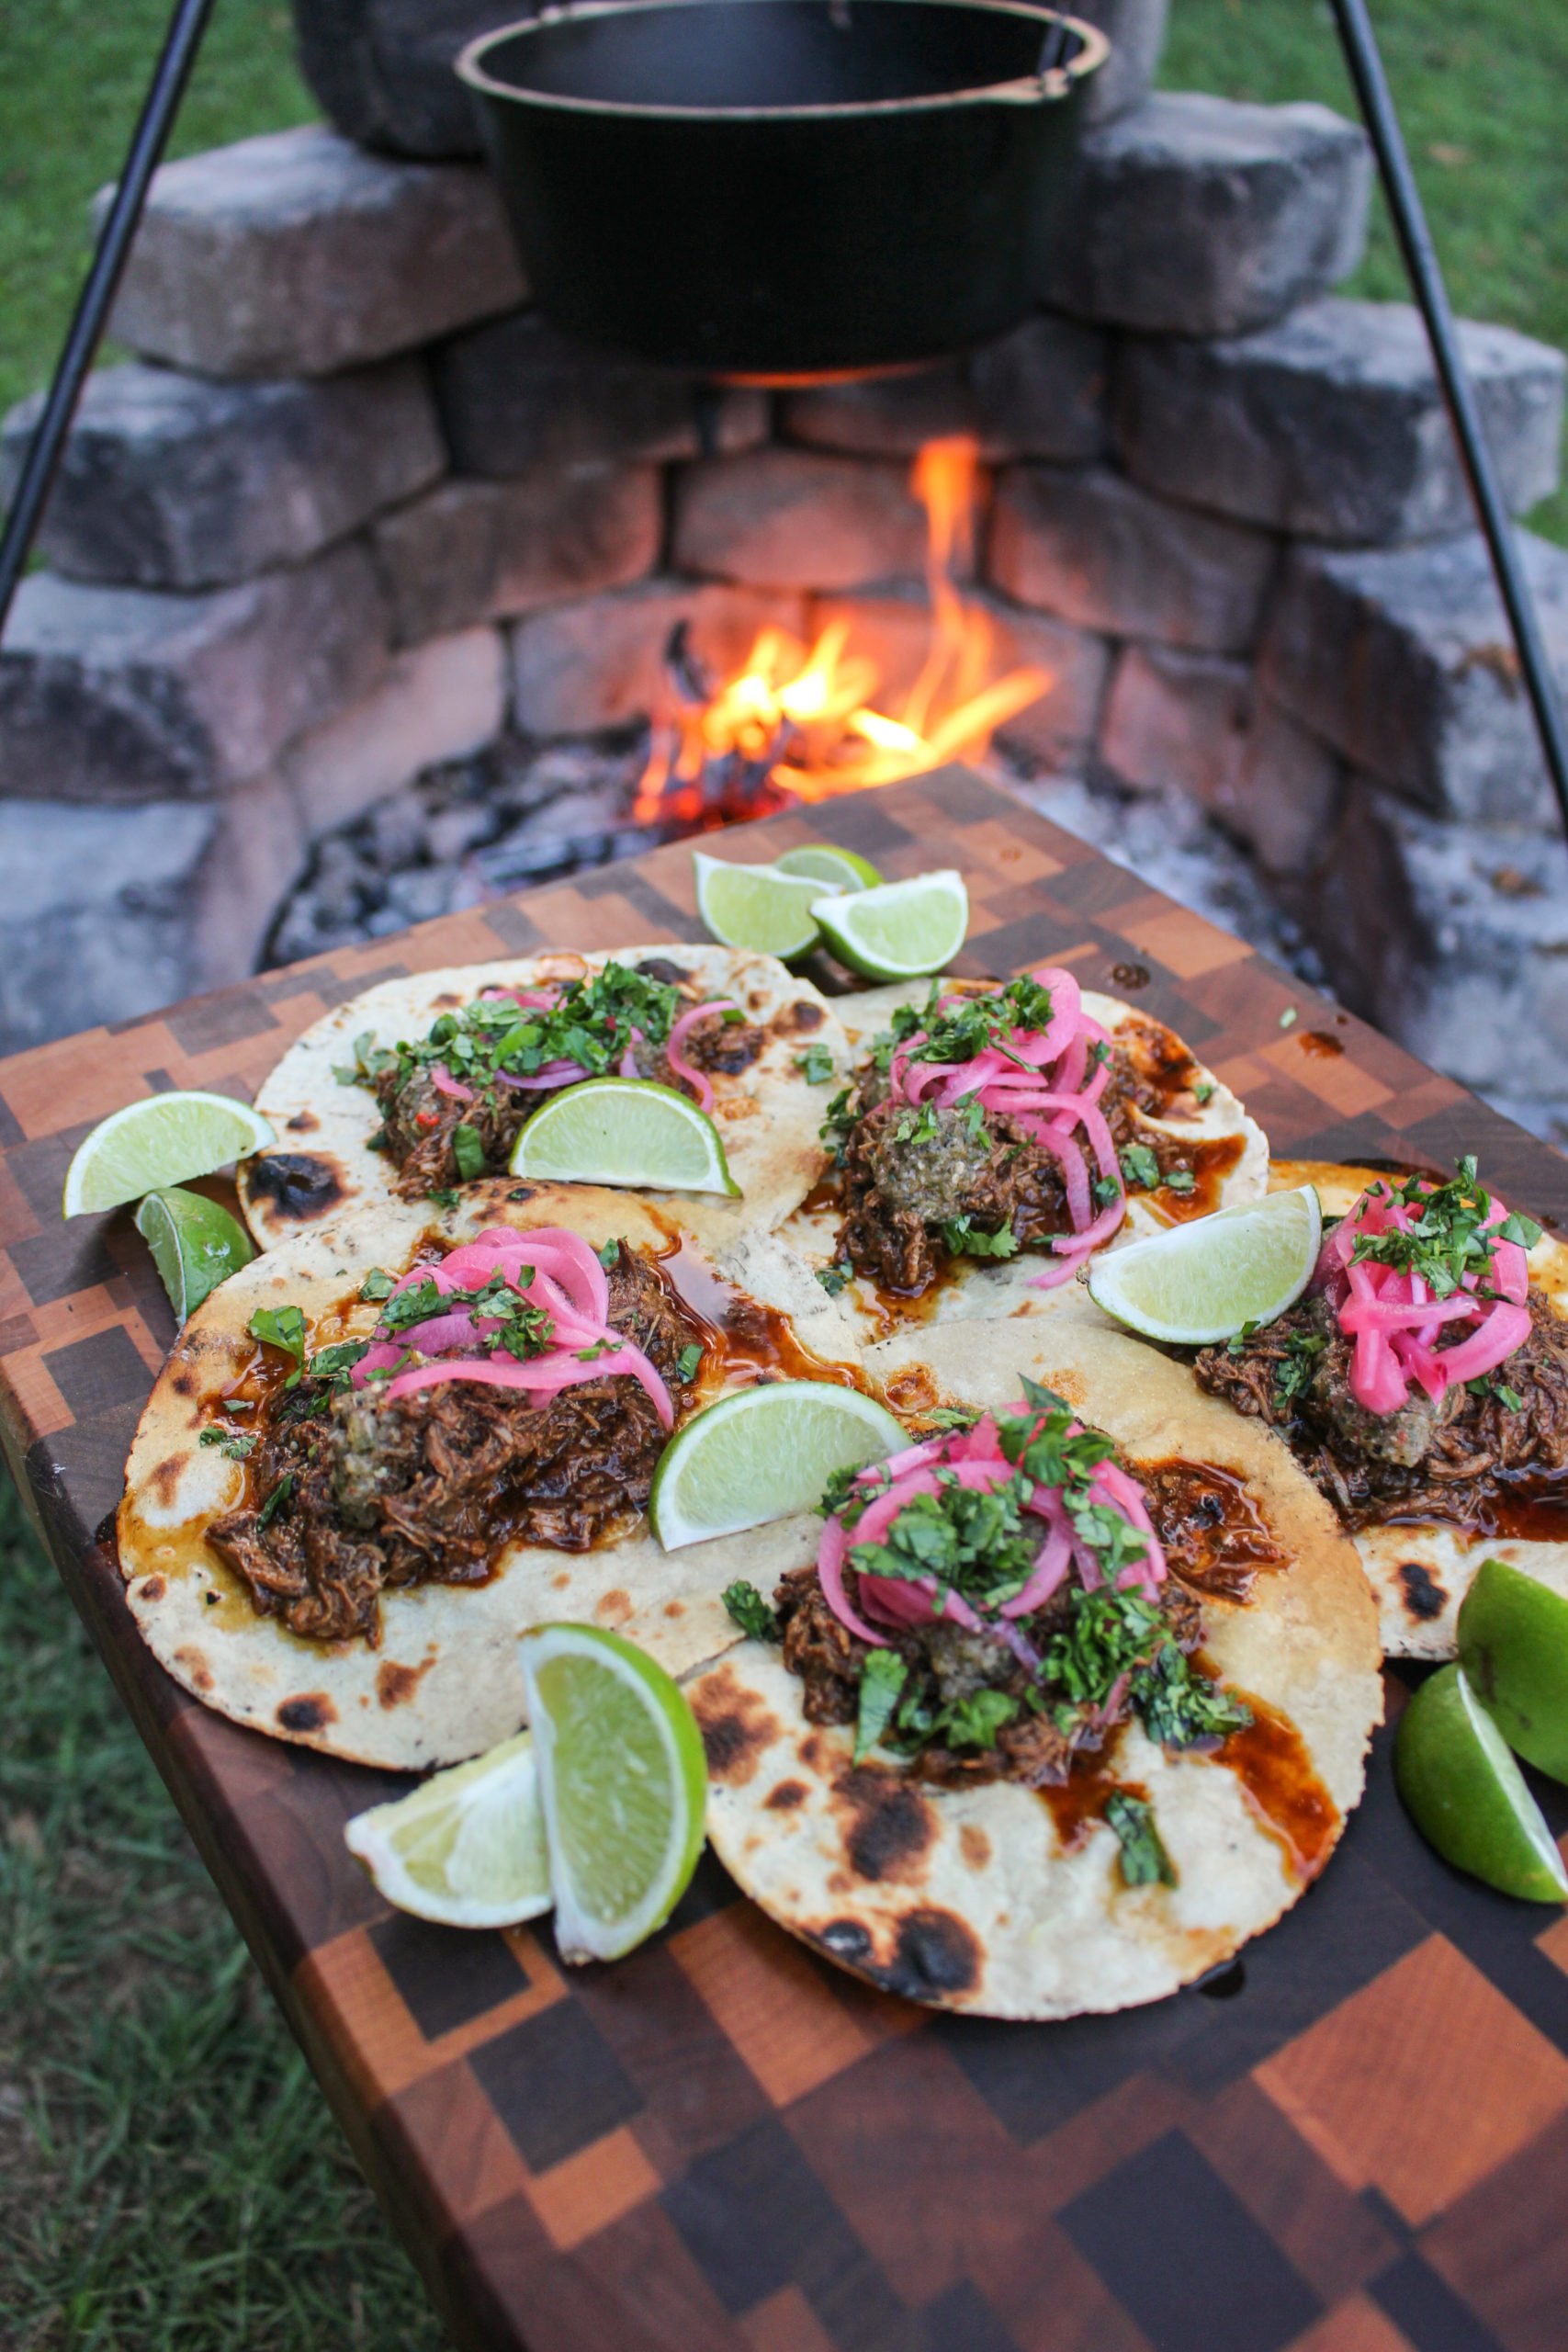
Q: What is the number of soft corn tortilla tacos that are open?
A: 5